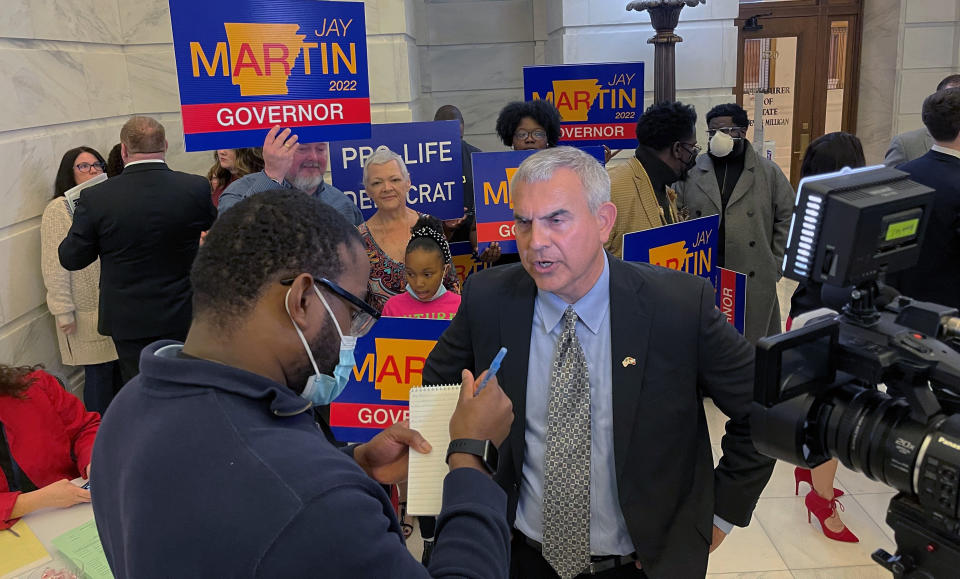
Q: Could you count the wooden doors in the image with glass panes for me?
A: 1